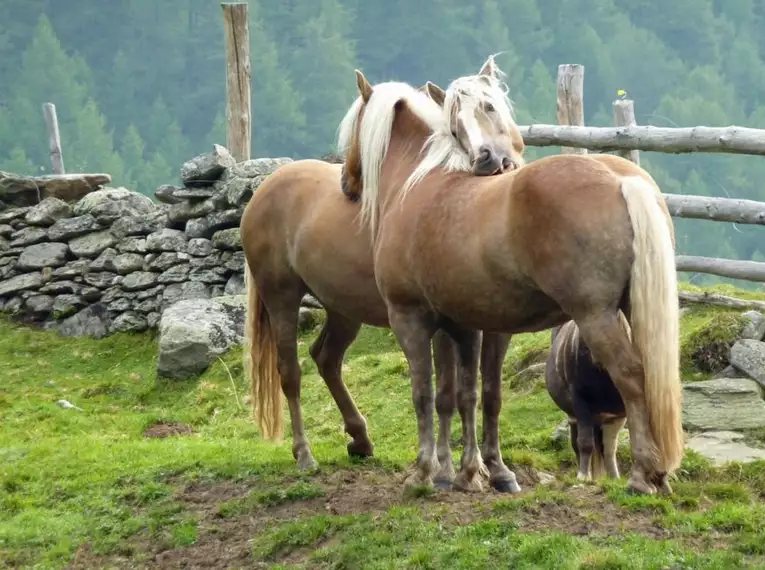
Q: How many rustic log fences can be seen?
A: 1